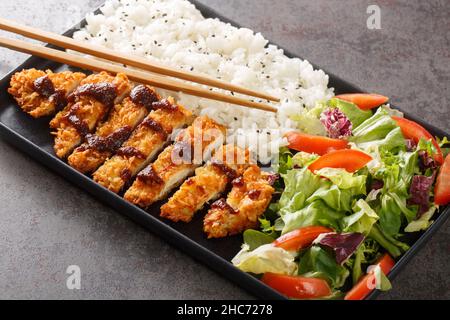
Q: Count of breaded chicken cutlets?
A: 7